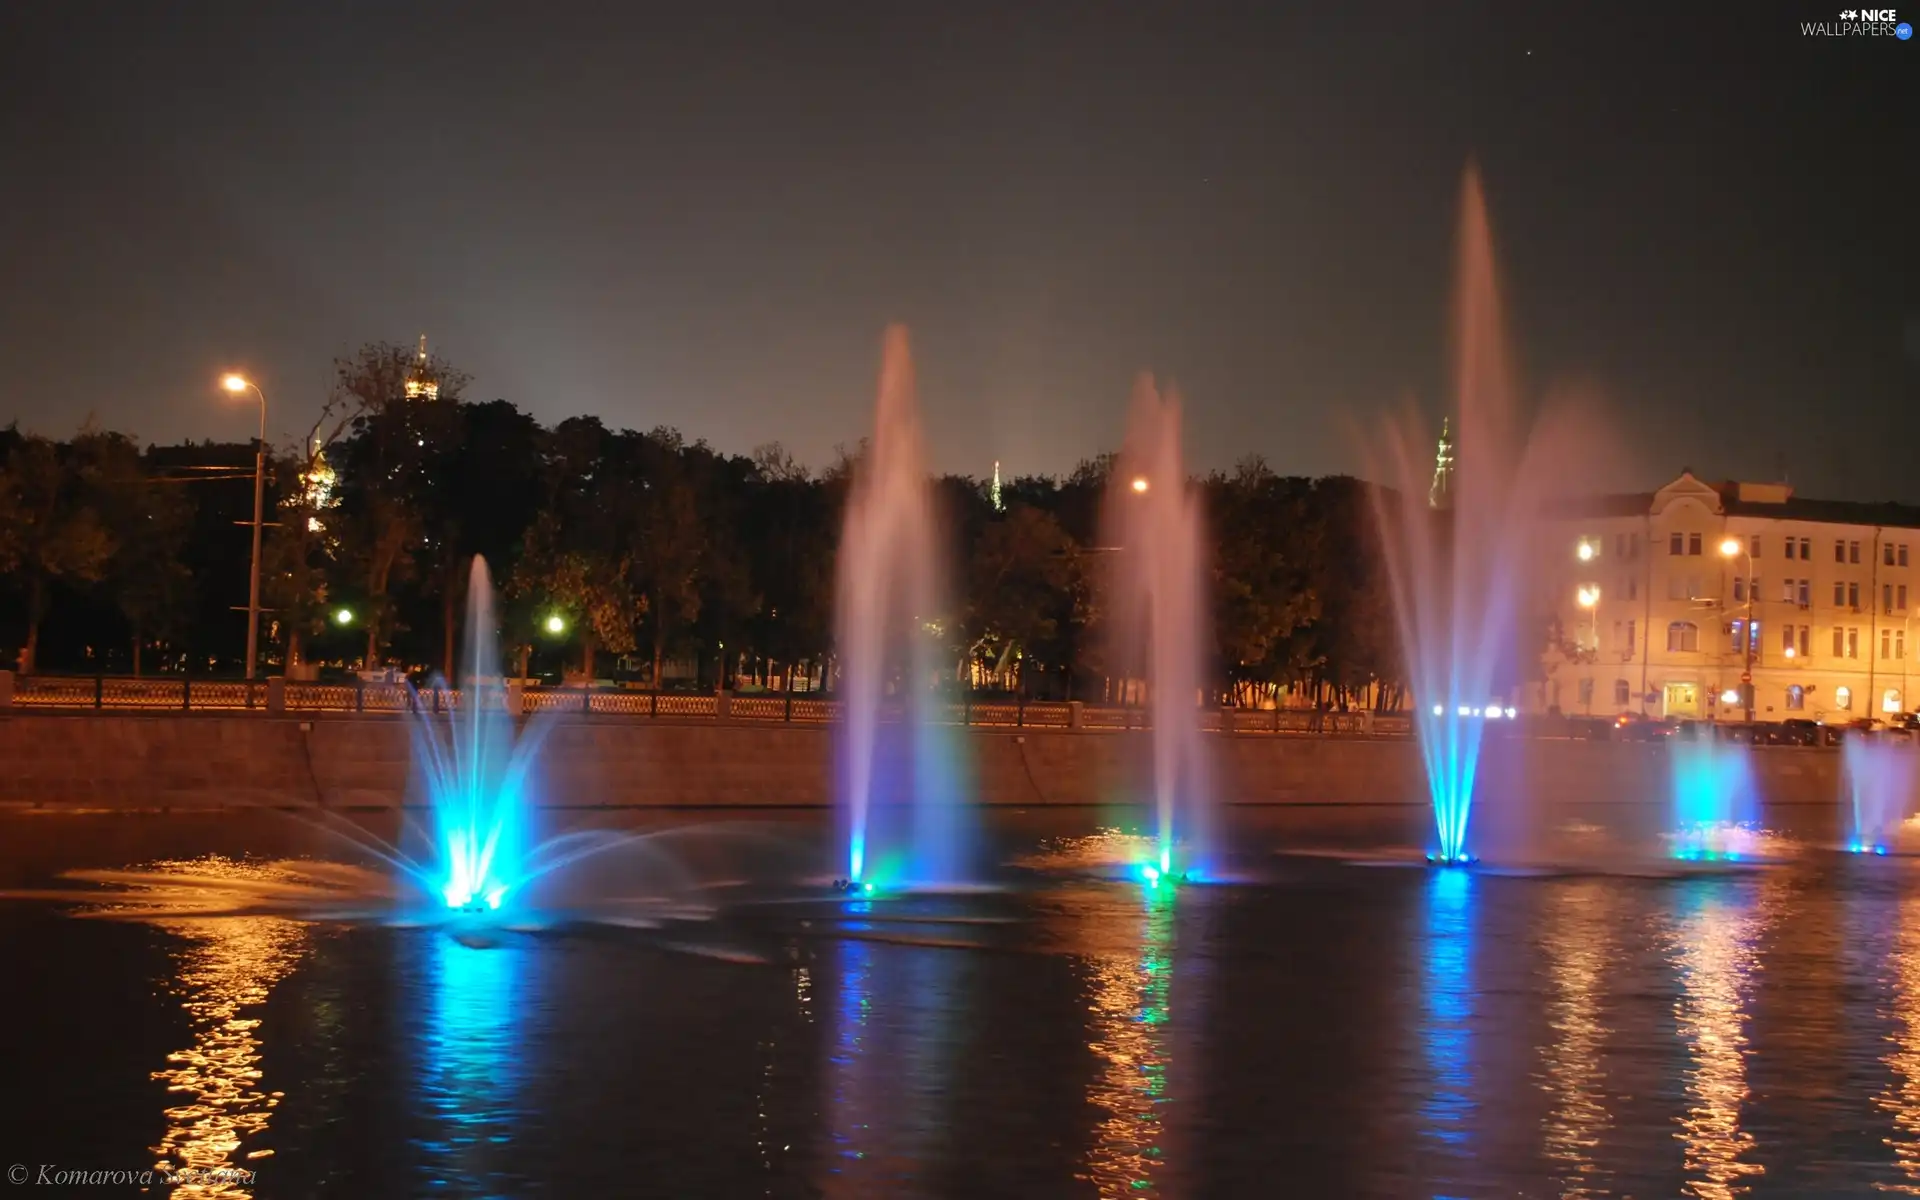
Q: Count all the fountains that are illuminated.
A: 6